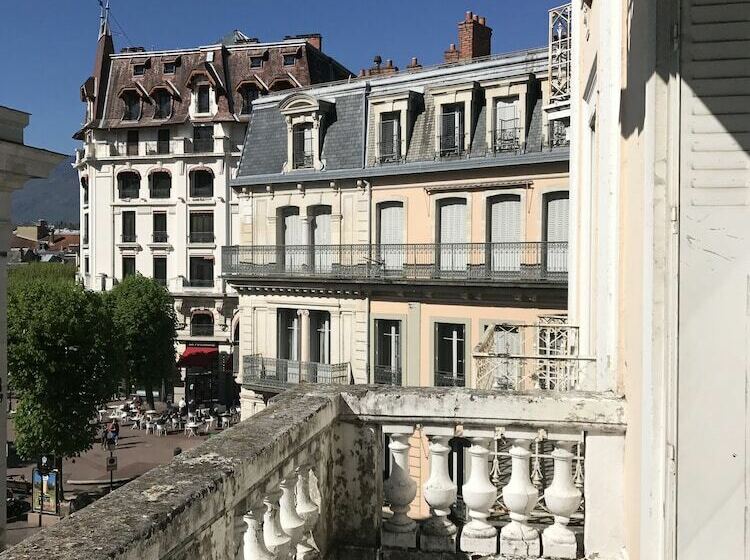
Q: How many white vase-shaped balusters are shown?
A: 9